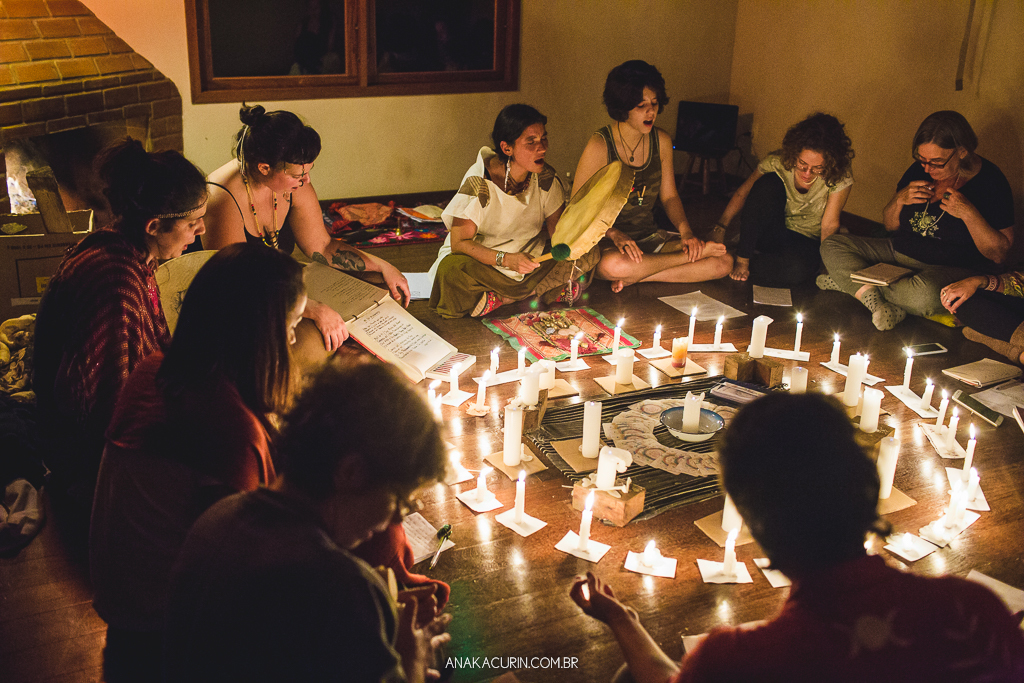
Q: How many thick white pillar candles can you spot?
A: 13